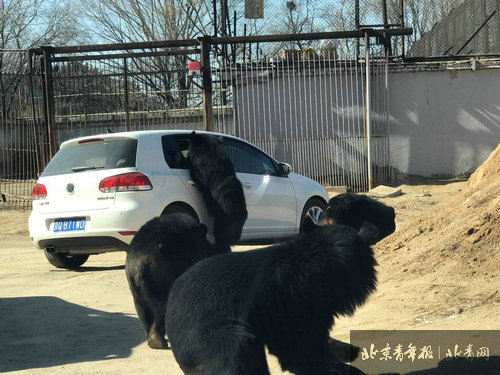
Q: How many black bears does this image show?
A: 4